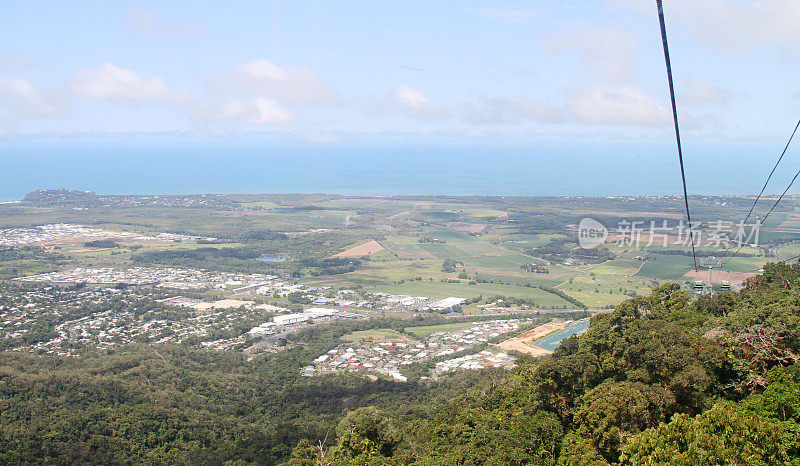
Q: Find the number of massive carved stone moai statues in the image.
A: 0